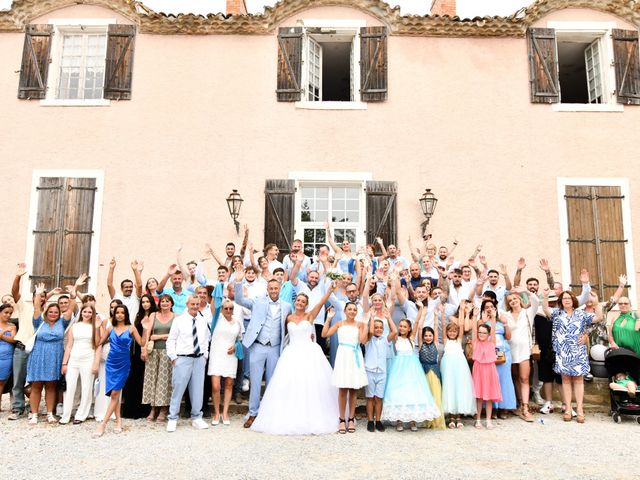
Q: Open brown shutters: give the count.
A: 8